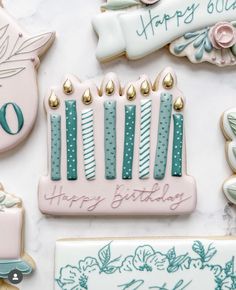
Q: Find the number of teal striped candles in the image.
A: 2